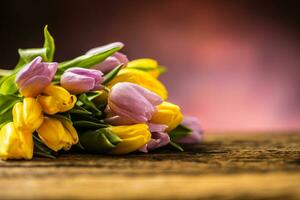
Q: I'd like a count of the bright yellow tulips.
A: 8